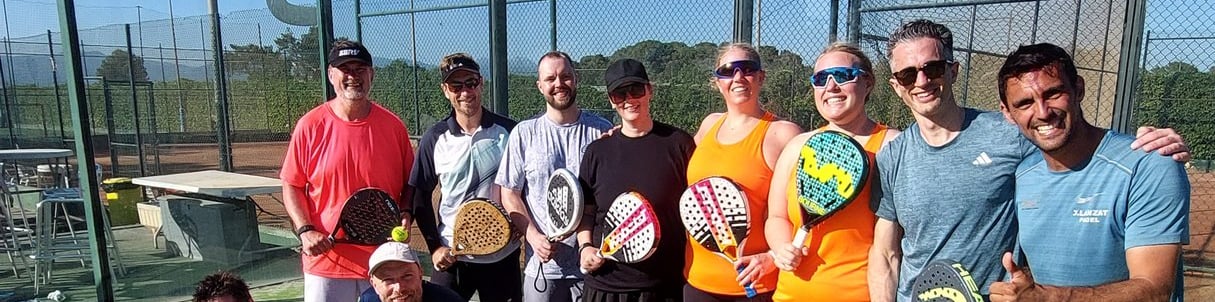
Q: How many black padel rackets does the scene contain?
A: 2